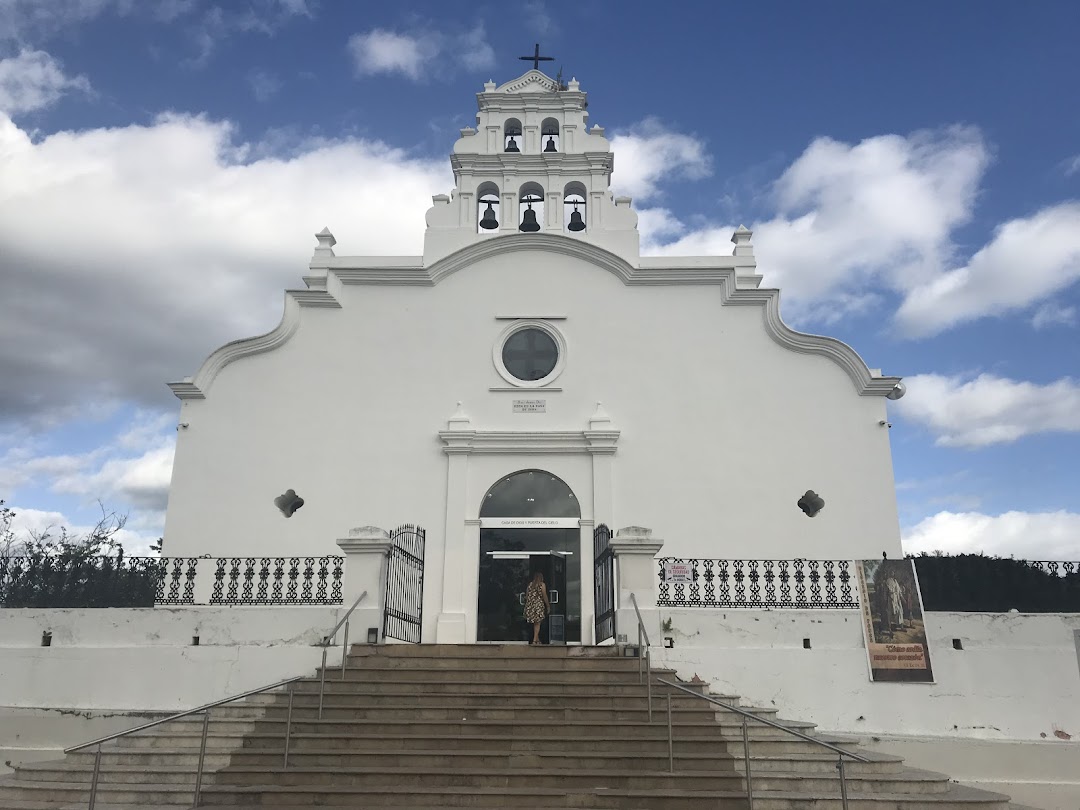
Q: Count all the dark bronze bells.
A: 5